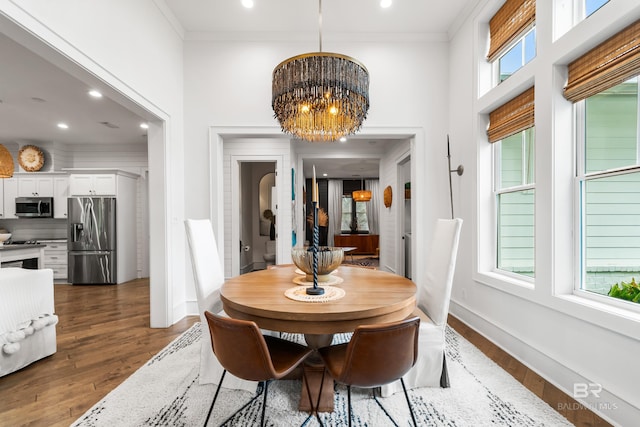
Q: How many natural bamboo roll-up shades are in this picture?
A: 3